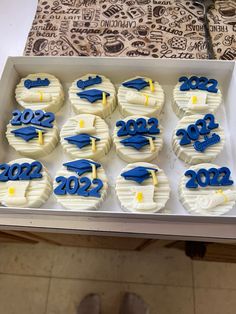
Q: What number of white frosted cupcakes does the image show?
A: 12